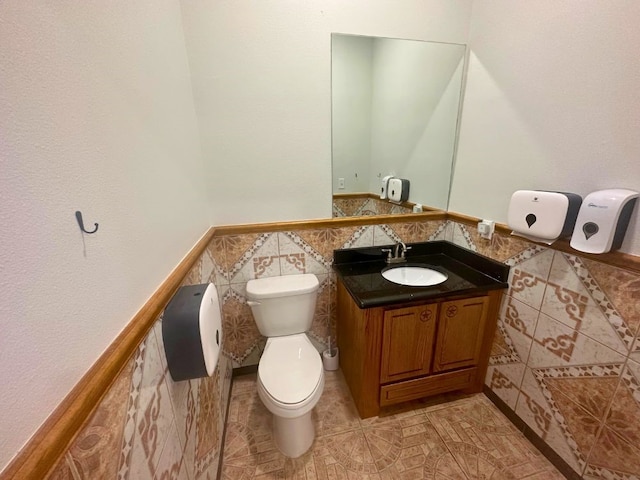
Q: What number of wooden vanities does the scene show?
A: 1